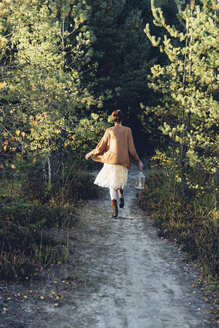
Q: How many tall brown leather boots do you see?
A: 2